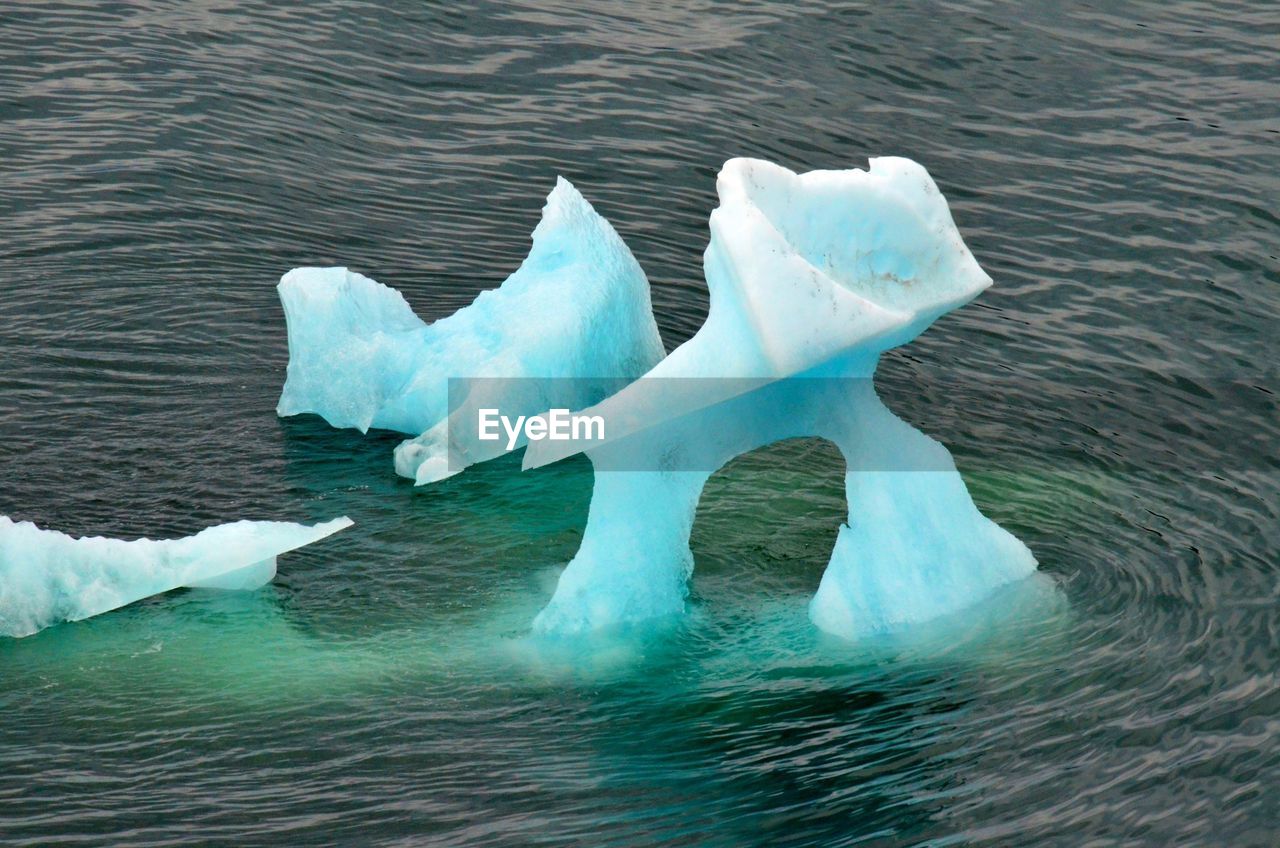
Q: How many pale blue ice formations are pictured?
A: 3